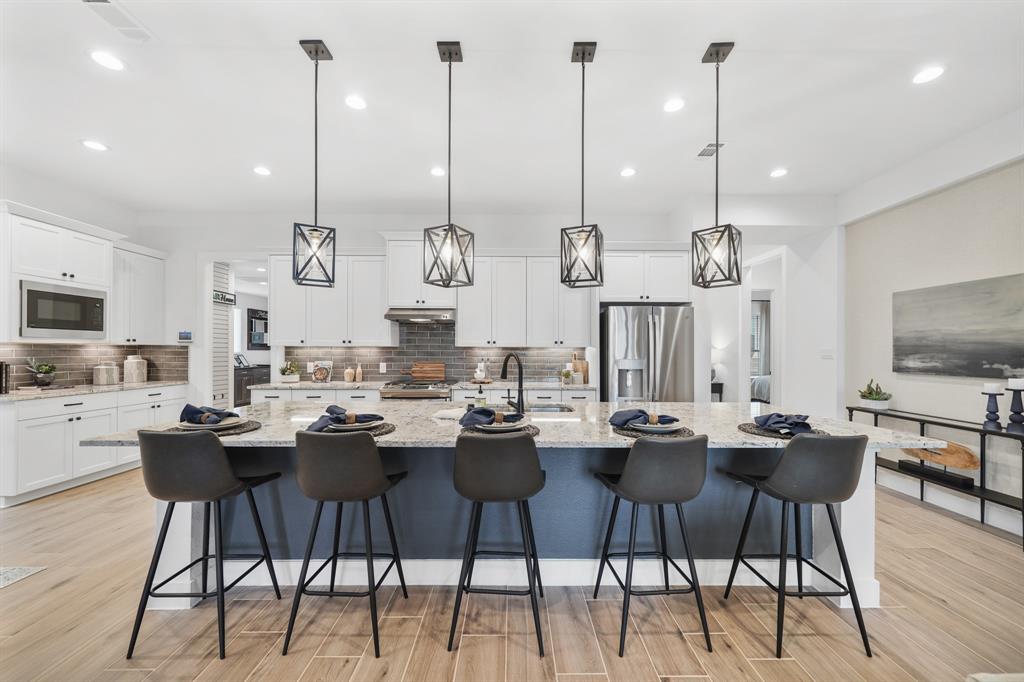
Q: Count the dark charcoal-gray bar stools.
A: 5